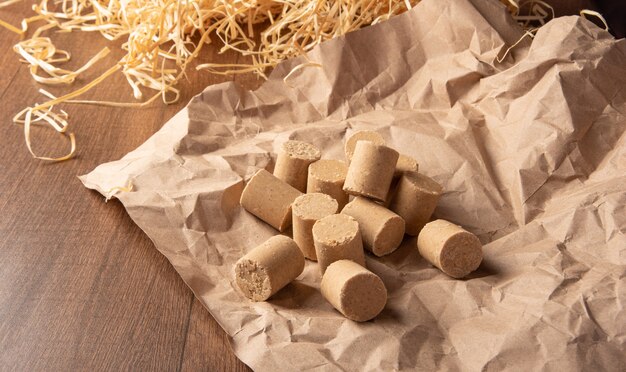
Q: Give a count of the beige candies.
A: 13